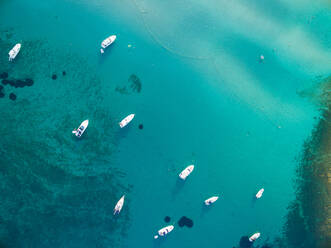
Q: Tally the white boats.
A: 10